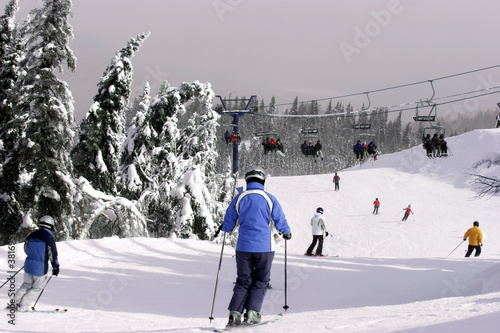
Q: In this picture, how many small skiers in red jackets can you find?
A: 3